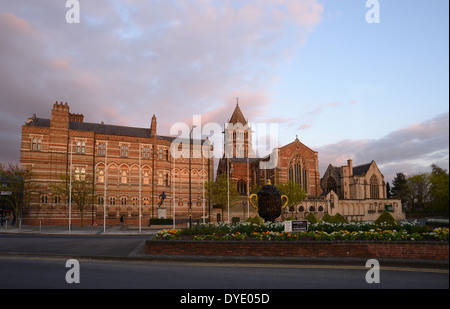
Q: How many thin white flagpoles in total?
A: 7